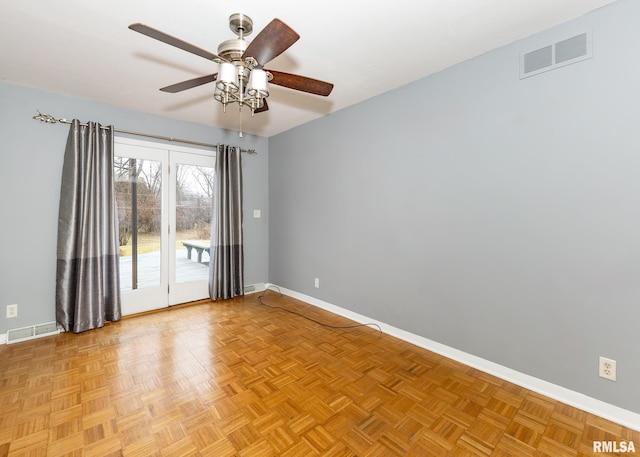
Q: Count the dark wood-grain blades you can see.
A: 5